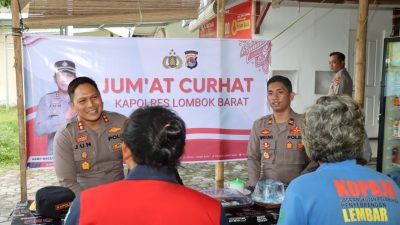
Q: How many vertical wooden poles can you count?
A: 3